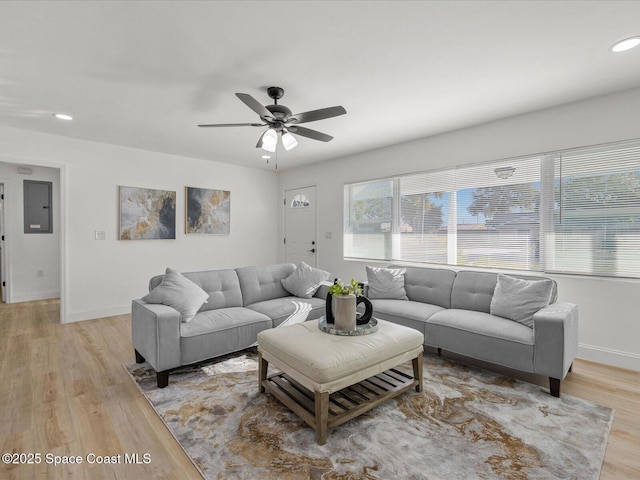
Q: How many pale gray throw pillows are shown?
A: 4